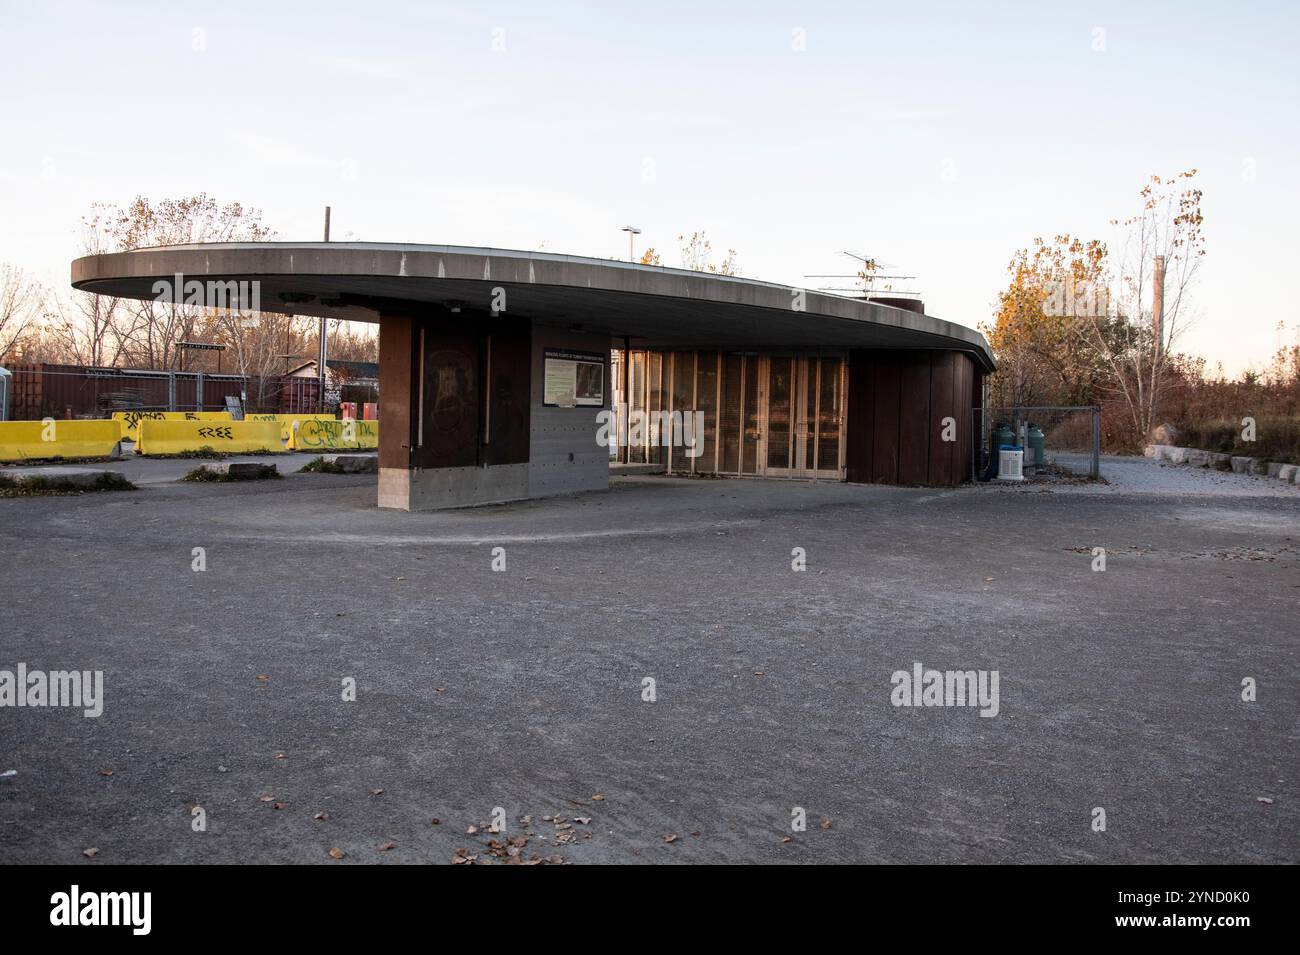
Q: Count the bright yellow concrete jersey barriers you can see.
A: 5